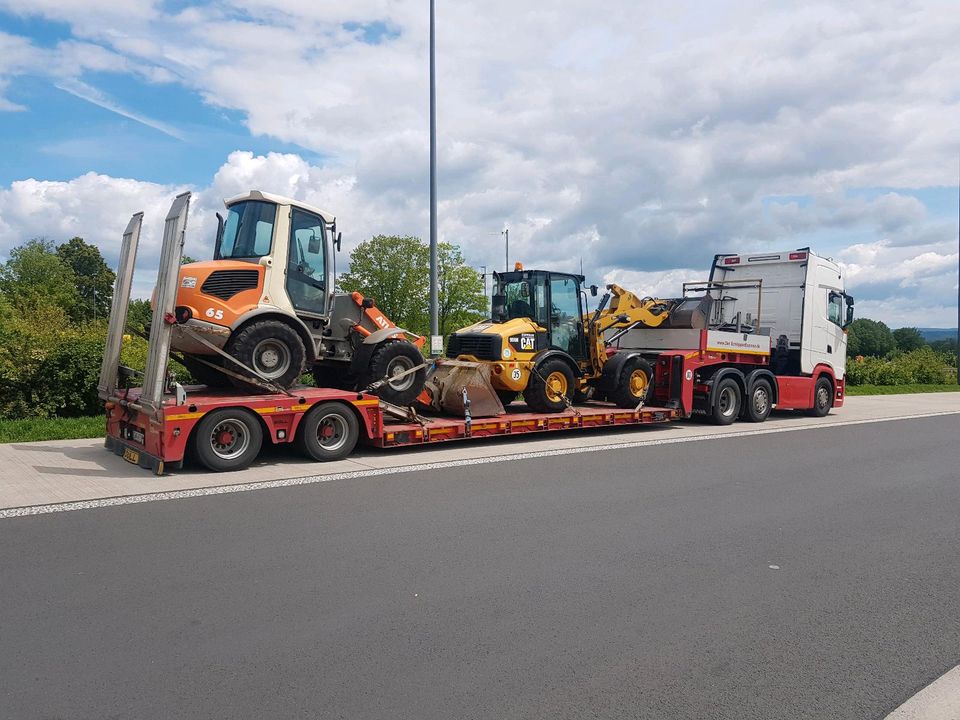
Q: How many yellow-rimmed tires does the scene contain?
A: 2